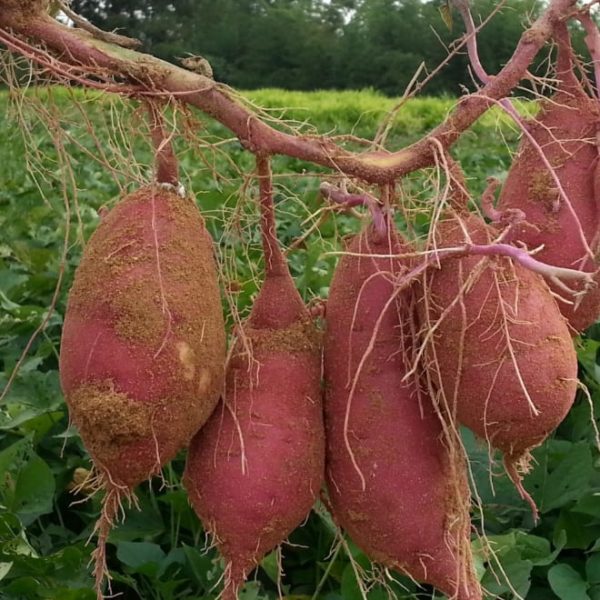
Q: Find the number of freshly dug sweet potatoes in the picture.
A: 5